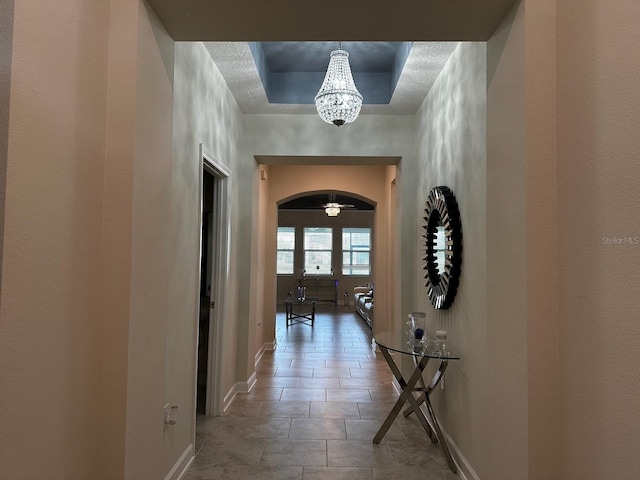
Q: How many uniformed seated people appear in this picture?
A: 0